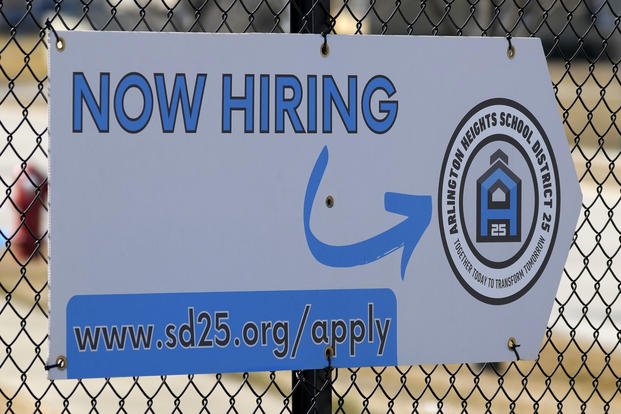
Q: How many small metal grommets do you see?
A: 7